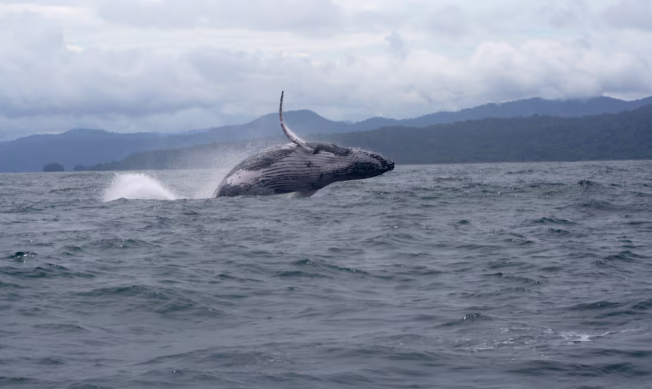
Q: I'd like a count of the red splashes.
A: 0